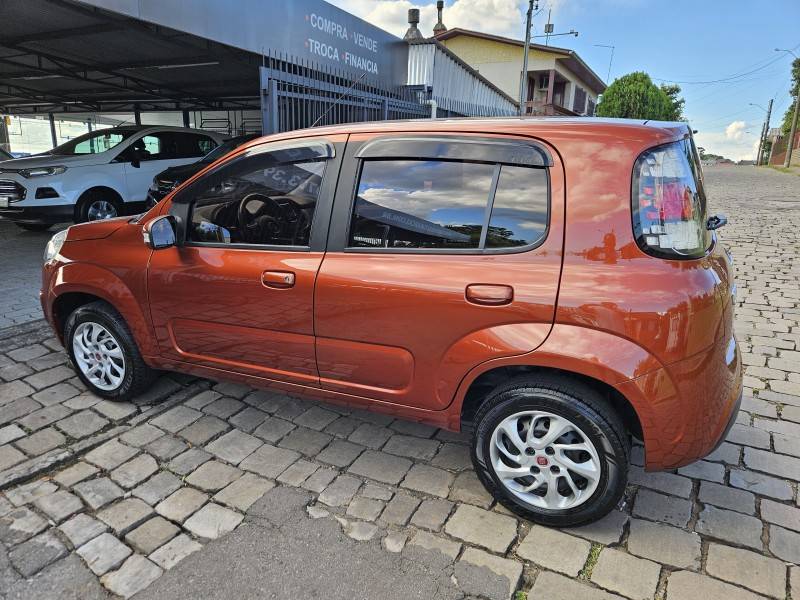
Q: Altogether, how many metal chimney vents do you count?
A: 2